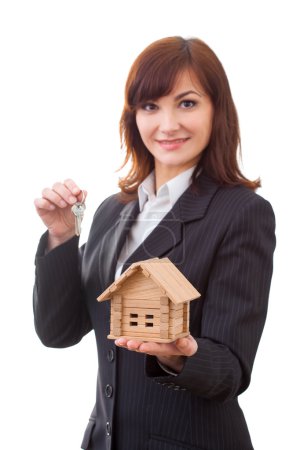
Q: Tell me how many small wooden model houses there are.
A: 1